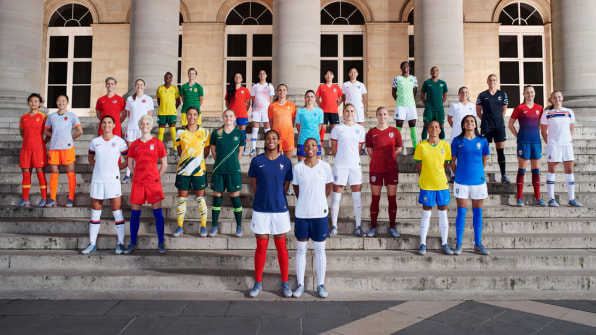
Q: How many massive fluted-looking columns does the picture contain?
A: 5